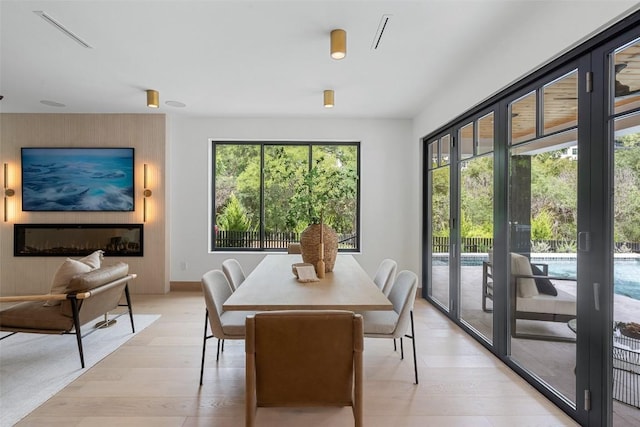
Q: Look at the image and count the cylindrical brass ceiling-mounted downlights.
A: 3